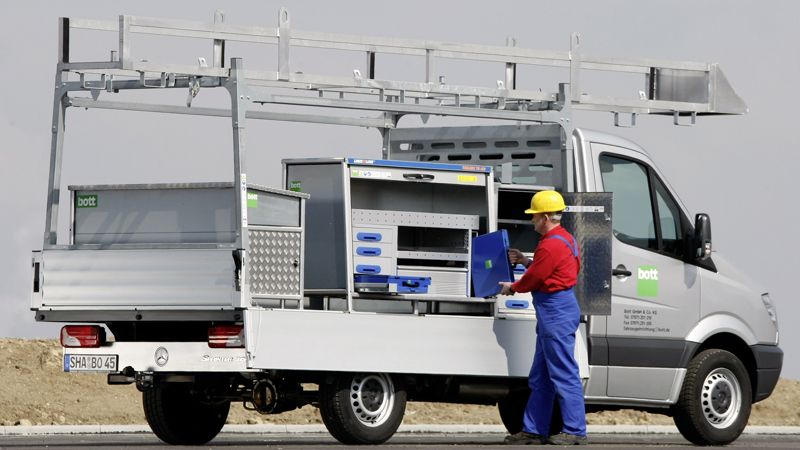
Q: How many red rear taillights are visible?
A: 2